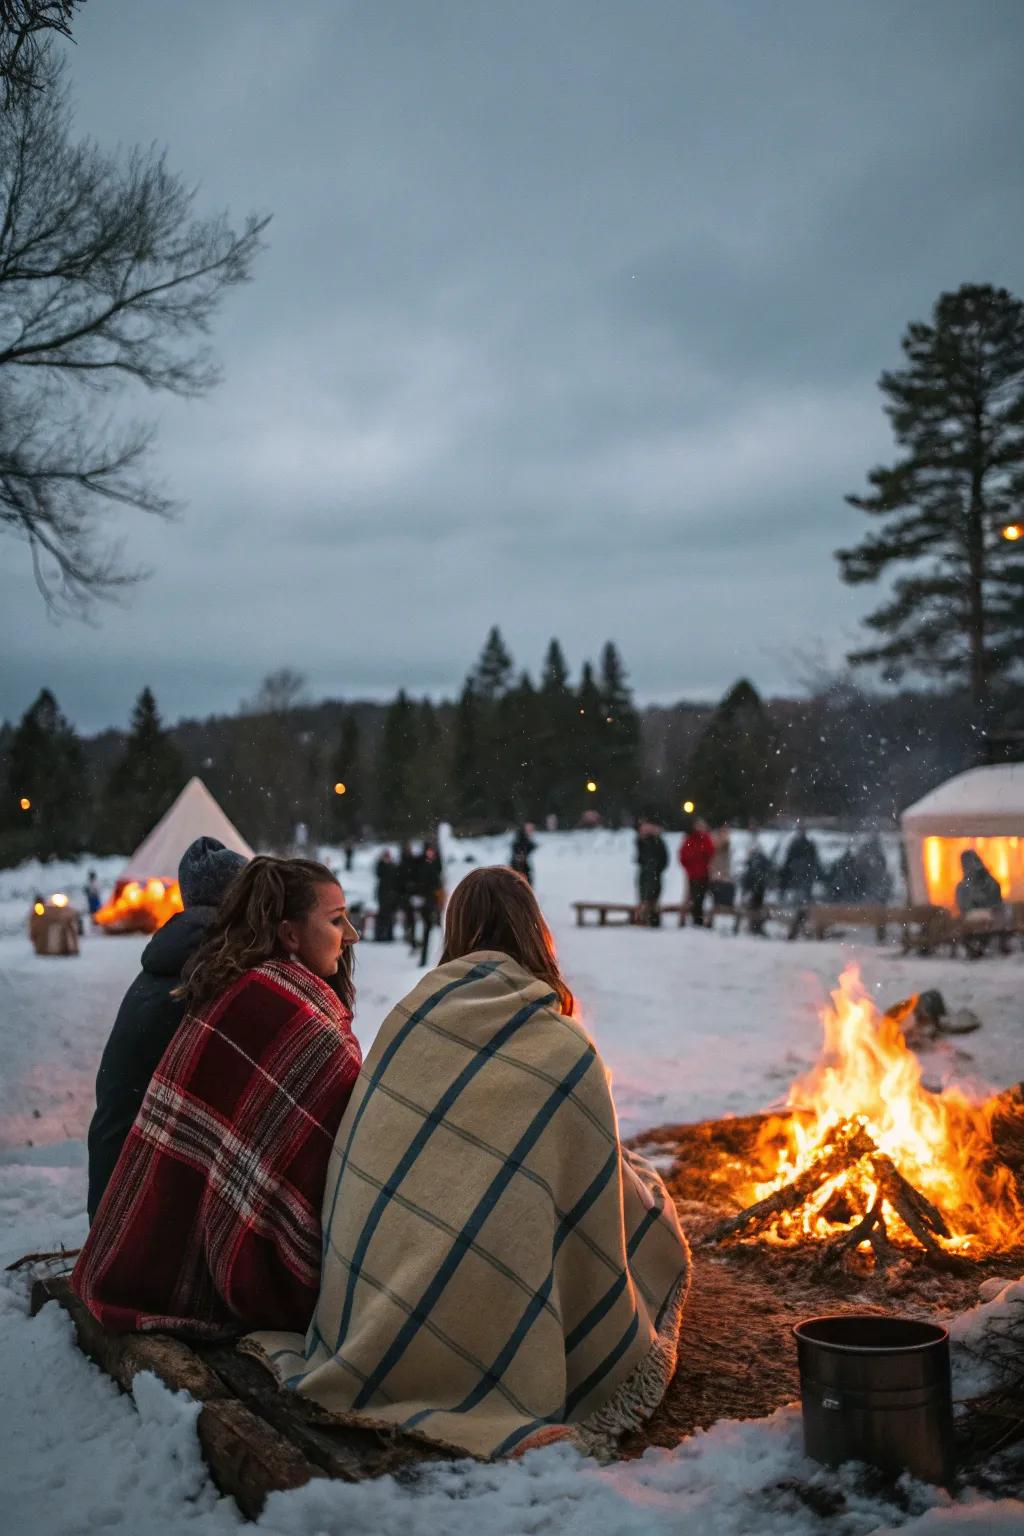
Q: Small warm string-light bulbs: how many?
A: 5